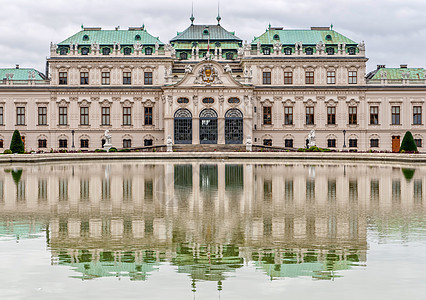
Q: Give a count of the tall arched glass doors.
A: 3